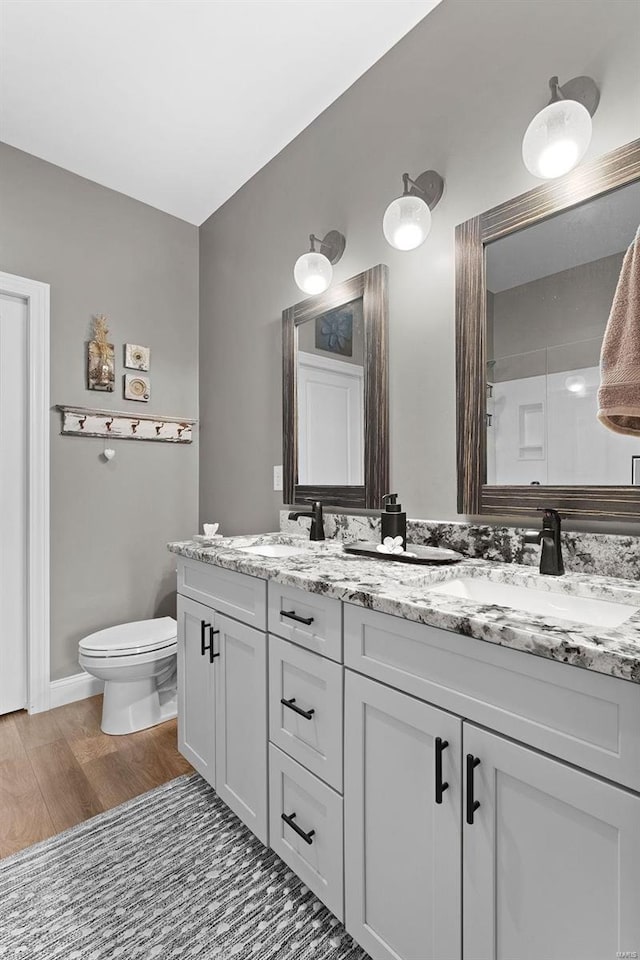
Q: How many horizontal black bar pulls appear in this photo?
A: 3